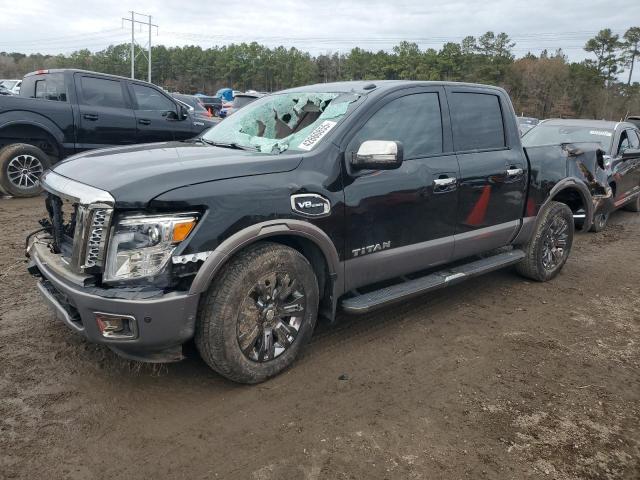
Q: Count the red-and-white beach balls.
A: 0